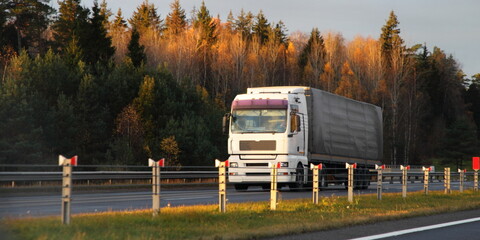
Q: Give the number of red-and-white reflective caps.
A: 10